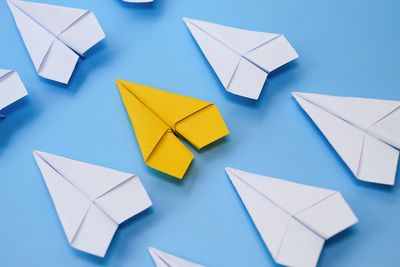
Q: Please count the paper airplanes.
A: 9